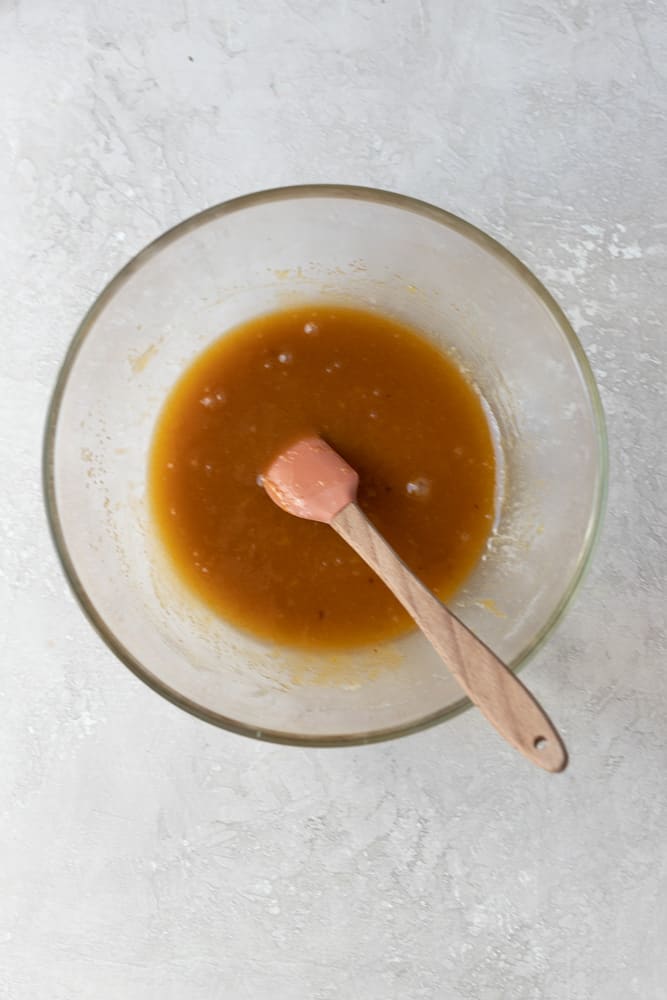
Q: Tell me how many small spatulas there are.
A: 1